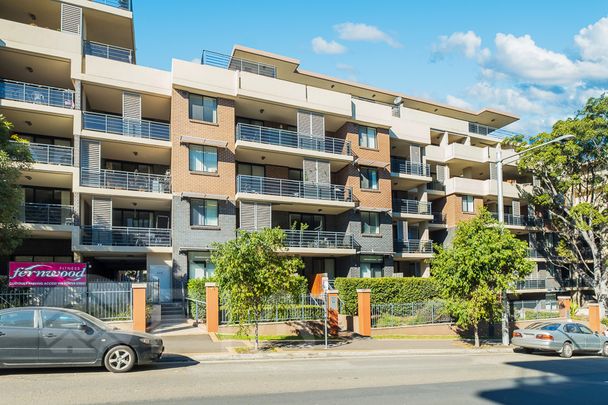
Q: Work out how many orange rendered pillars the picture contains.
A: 6